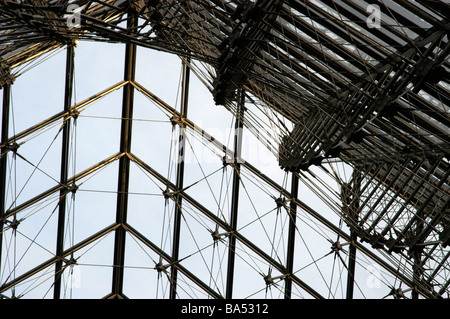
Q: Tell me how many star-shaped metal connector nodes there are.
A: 14